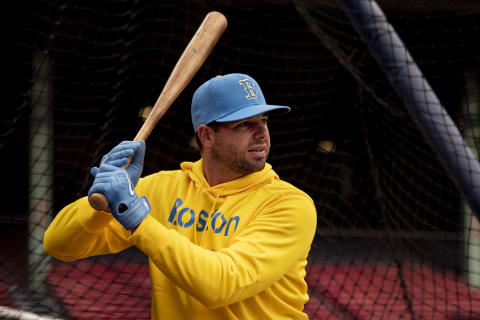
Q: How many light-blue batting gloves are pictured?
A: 2